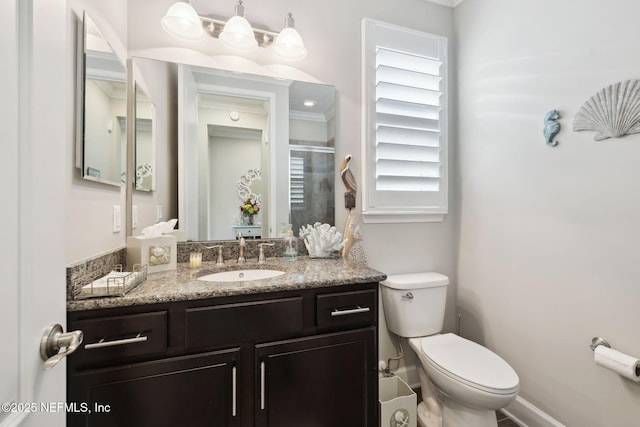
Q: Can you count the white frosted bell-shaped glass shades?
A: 3